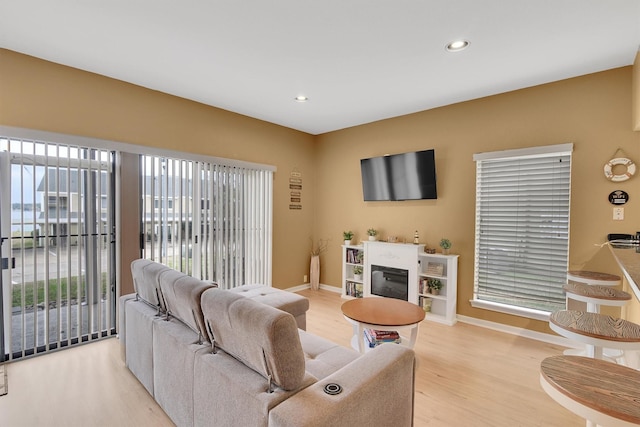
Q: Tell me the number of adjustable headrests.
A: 3